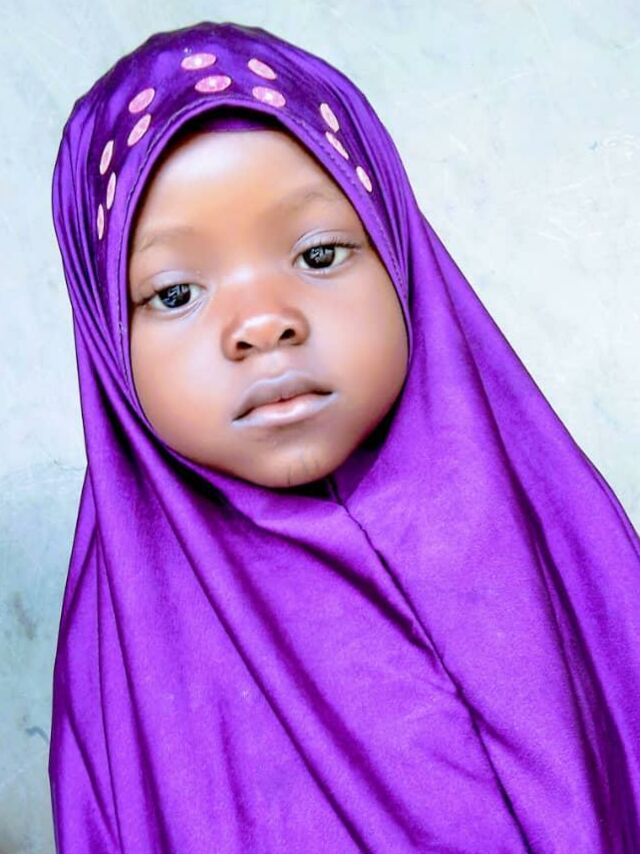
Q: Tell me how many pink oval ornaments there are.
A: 12